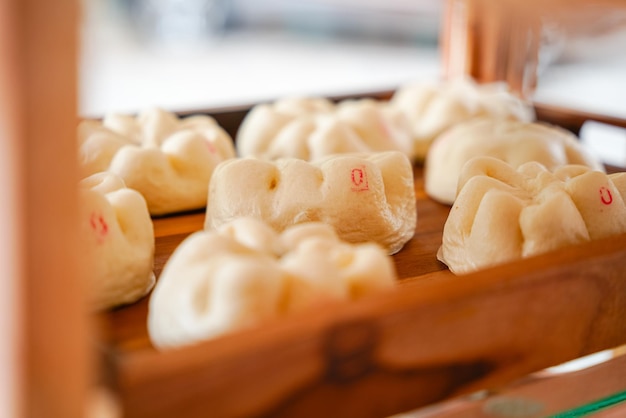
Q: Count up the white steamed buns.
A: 8